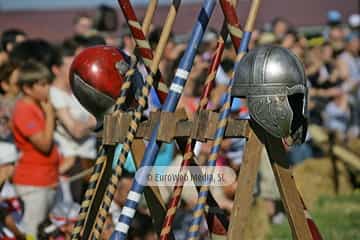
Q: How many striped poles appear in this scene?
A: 7